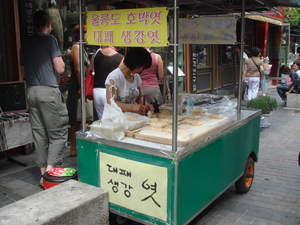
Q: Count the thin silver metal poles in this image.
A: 3